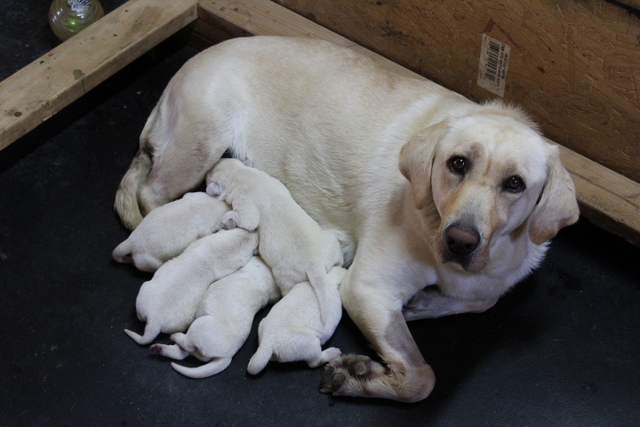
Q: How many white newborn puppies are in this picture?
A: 5